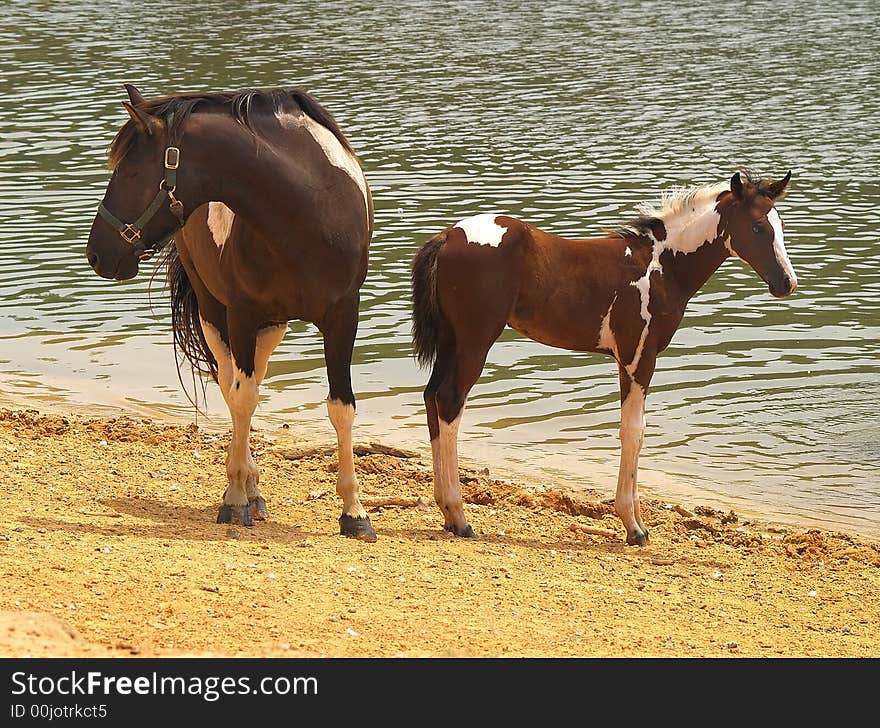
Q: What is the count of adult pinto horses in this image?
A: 1